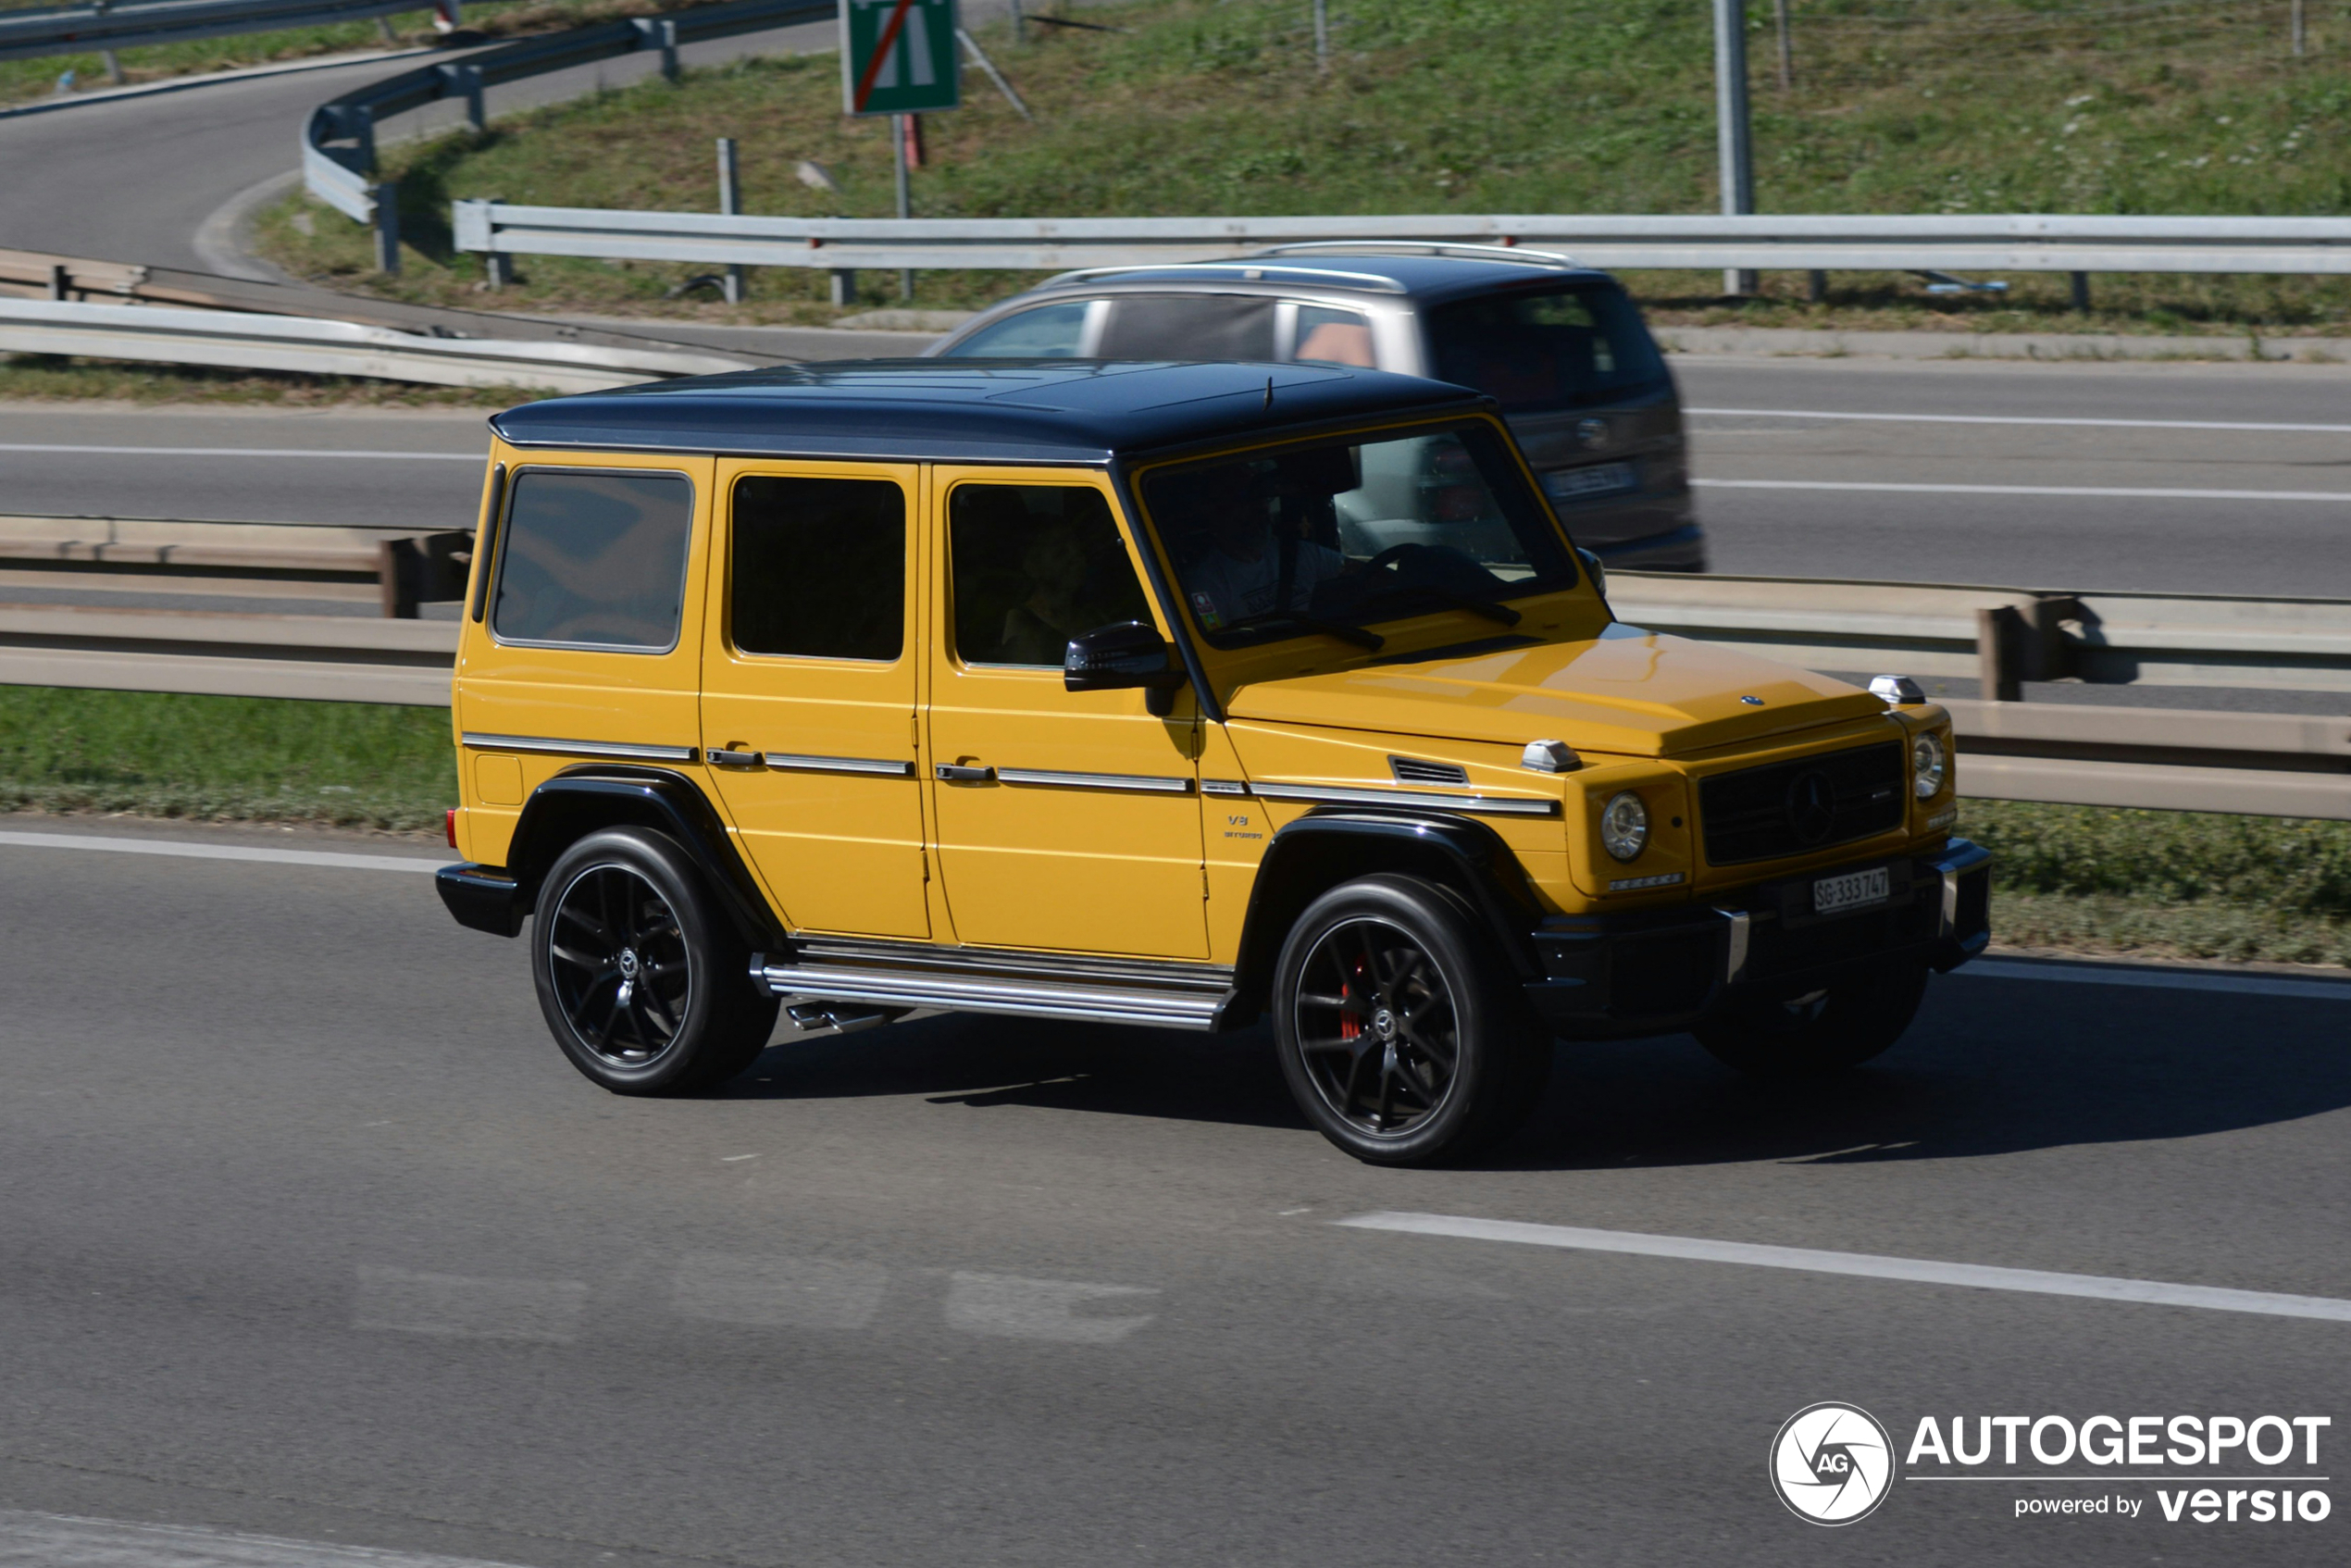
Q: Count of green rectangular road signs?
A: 1